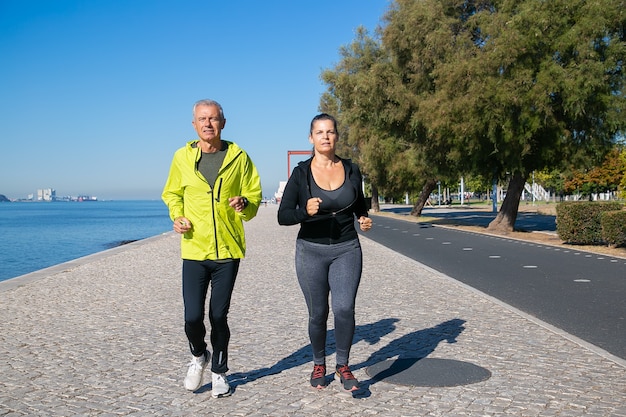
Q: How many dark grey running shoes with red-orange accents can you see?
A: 2